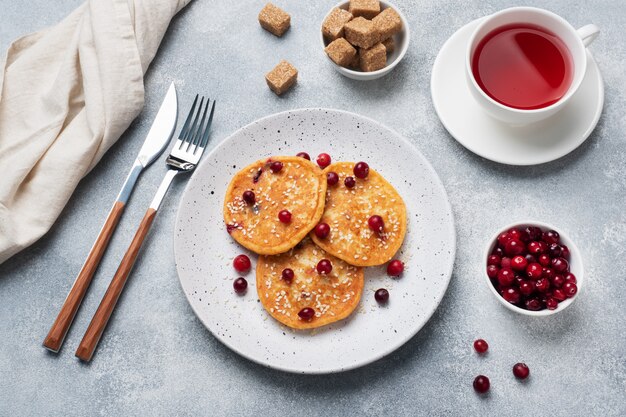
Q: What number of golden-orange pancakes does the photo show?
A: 3